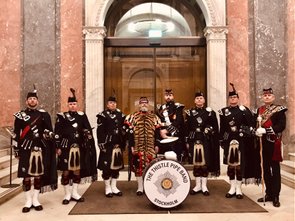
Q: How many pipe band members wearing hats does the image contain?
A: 8